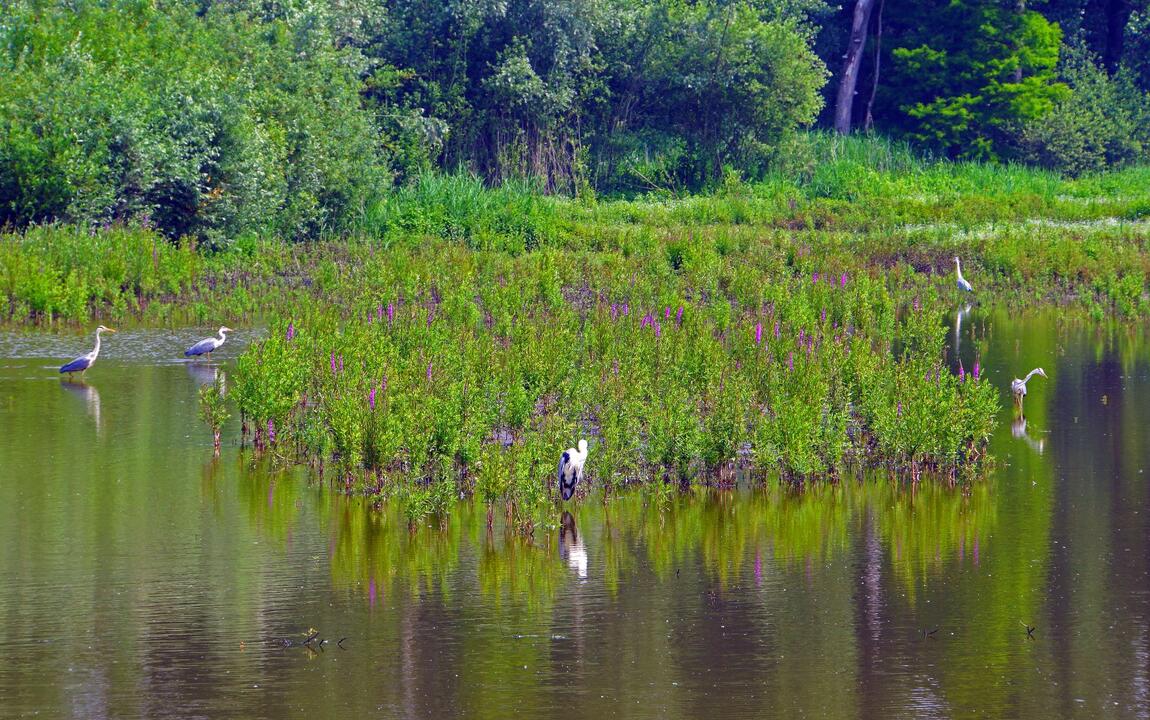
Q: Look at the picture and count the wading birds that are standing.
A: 5